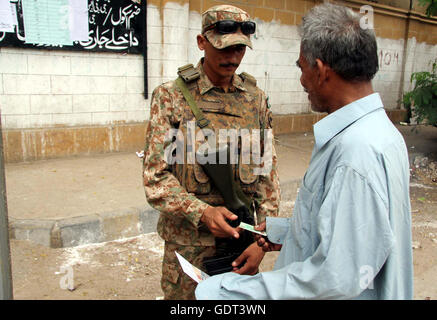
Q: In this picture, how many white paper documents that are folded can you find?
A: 1